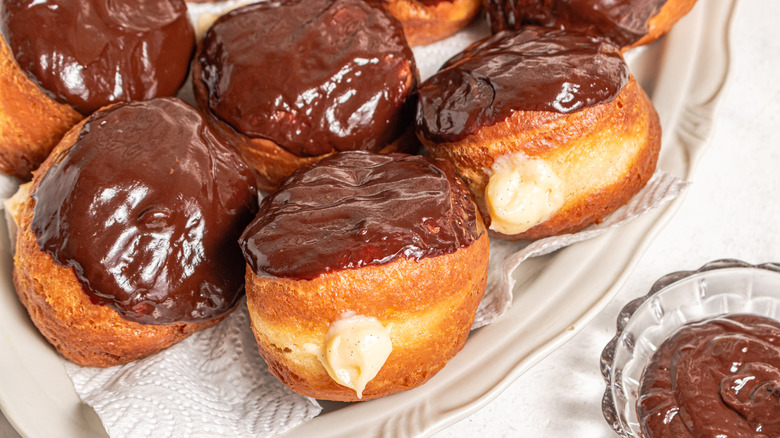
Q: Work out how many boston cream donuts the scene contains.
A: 7